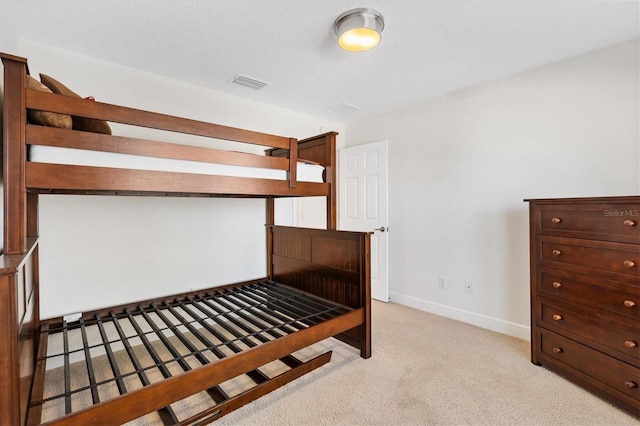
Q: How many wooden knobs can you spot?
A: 10